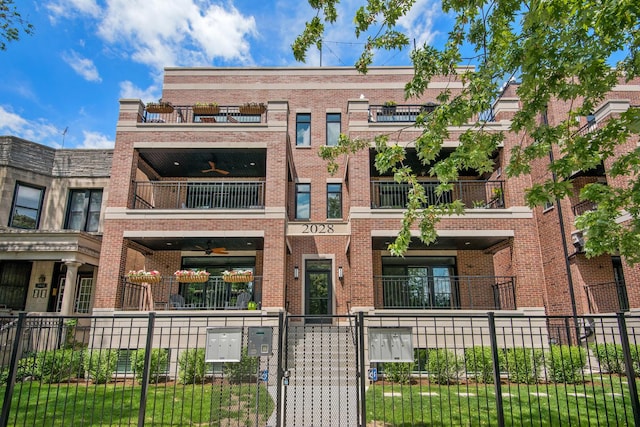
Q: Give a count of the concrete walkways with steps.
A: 1